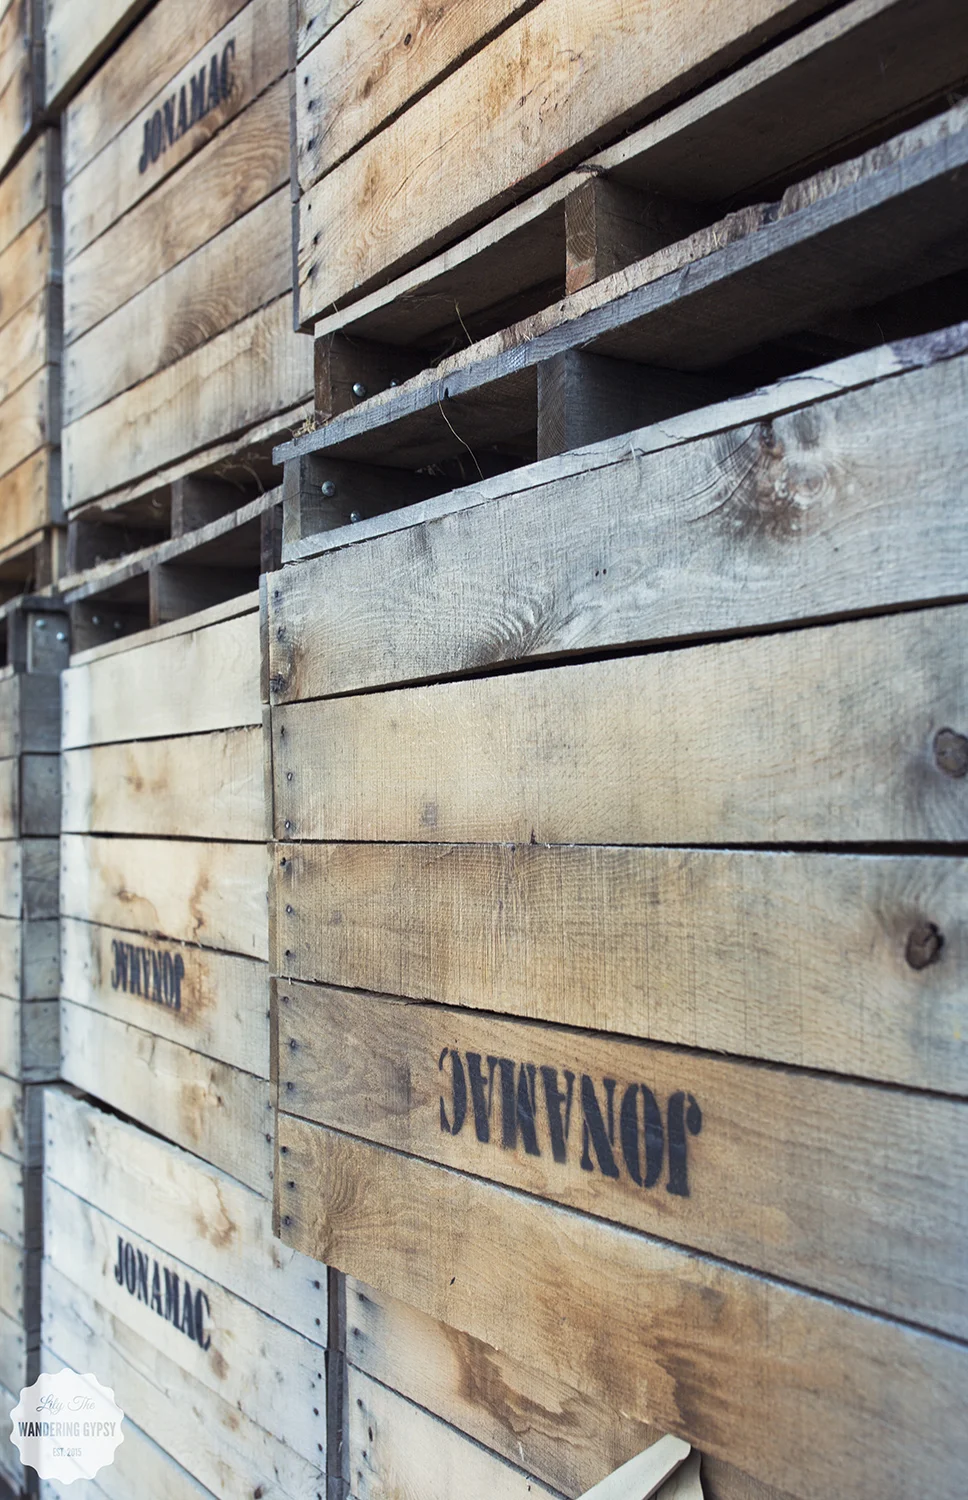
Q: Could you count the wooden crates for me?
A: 11